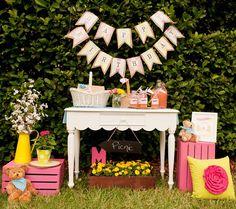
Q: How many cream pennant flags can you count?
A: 13